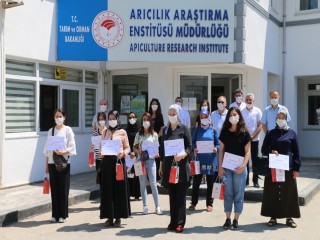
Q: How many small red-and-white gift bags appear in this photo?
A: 8